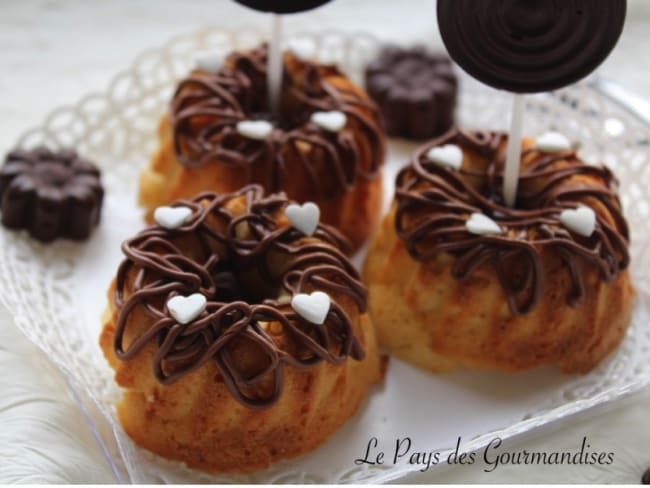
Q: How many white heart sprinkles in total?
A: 12